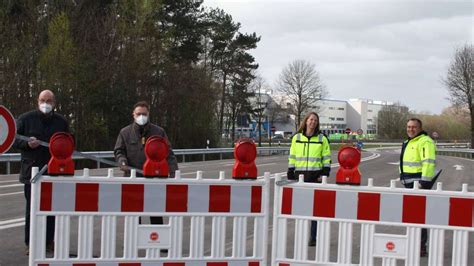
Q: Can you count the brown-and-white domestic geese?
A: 0